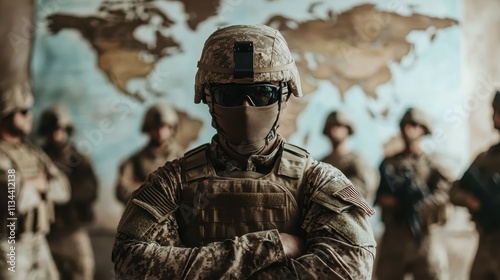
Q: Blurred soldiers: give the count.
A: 6